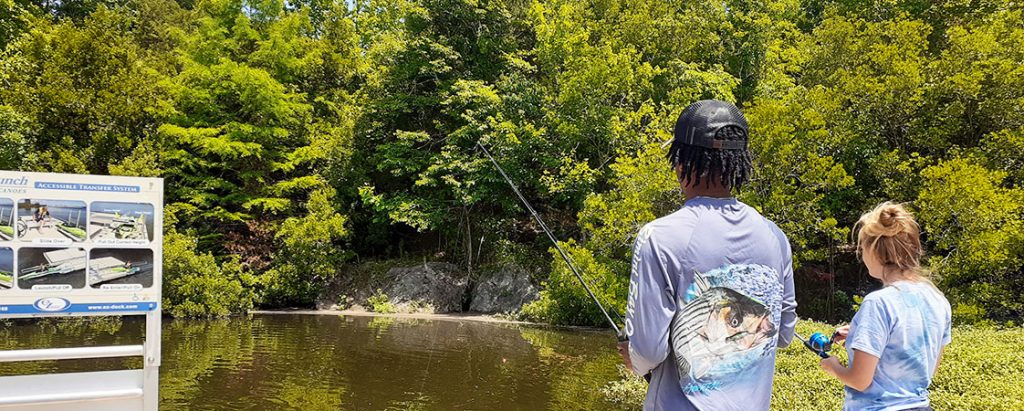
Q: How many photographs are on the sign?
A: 6